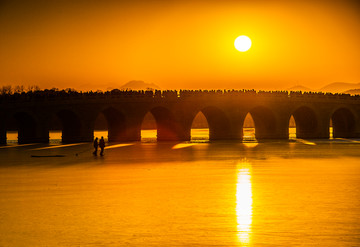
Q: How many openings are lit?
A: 8